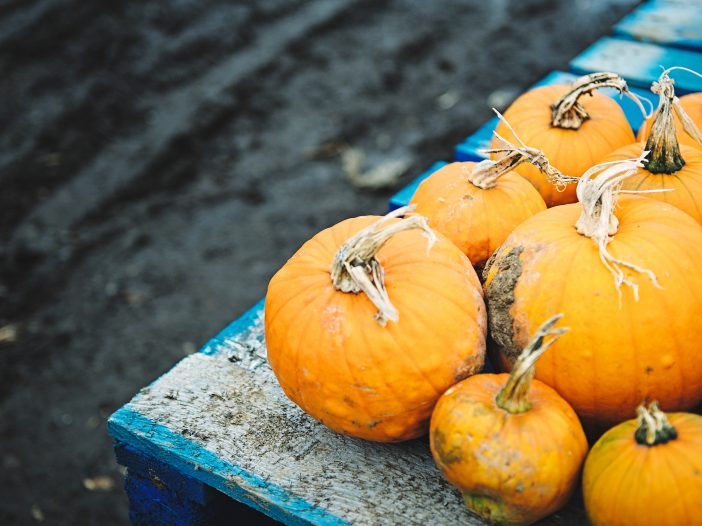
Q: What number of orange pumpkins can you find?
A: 8